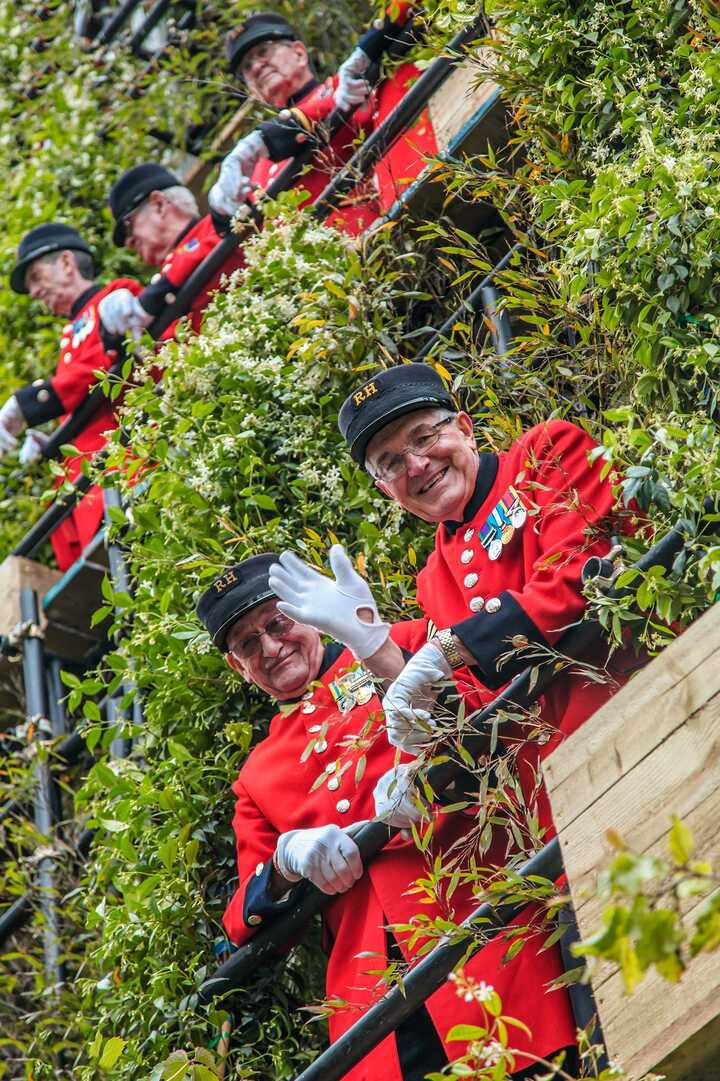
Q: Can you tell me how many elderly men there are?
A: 5